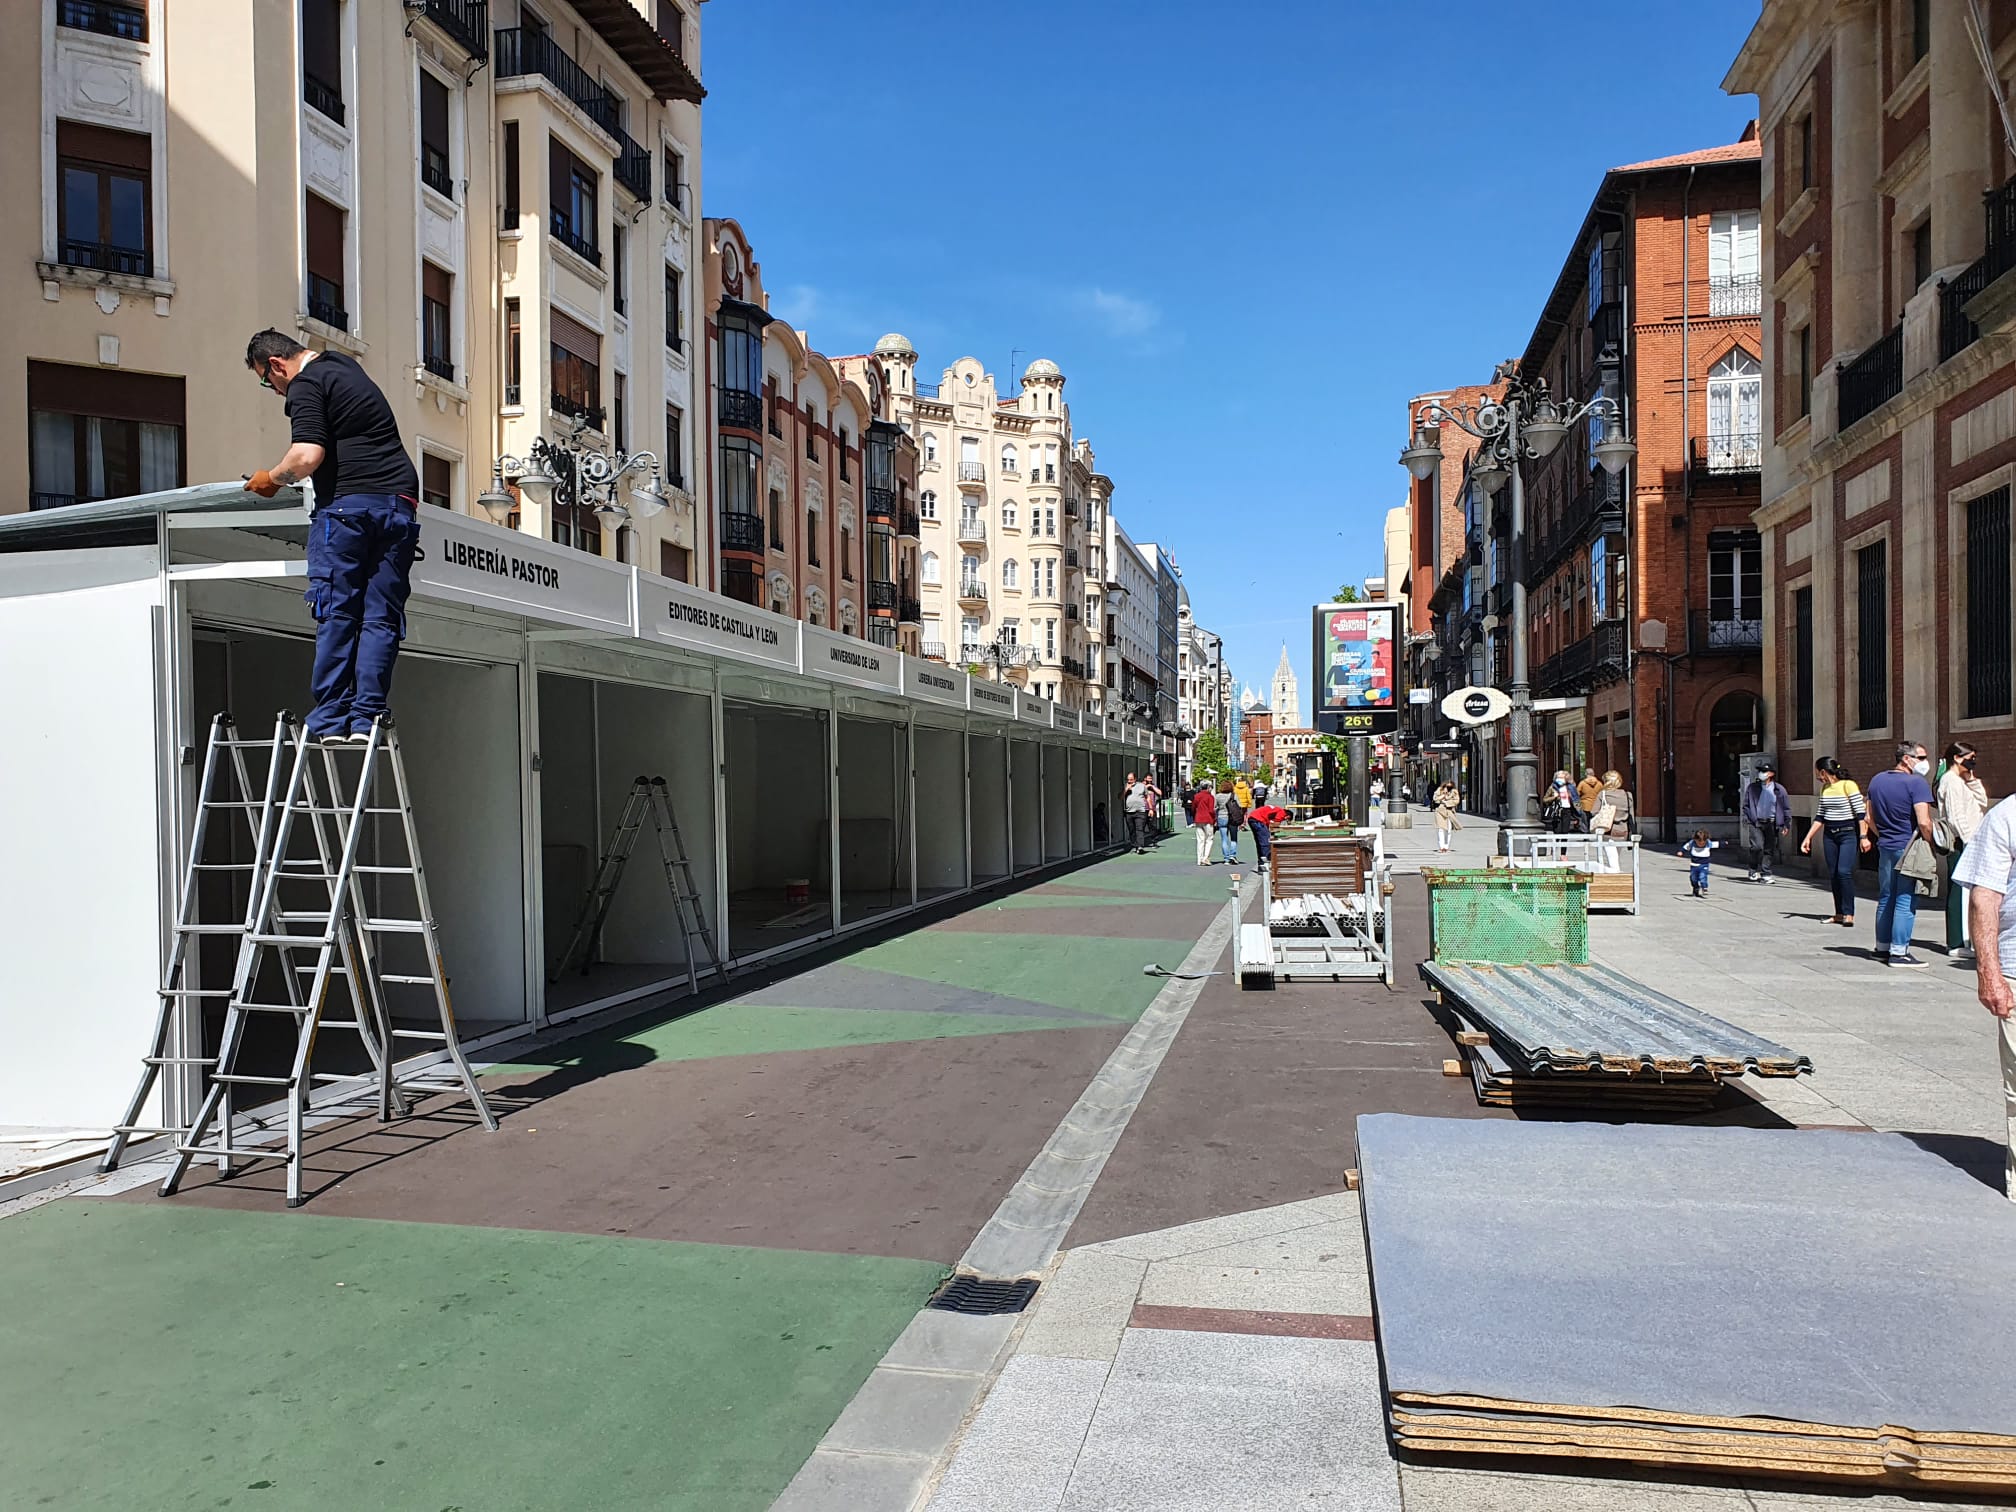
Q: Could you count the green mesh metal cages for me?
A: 1